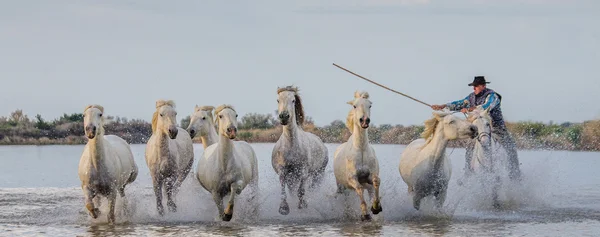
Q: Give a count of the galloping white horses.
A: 8